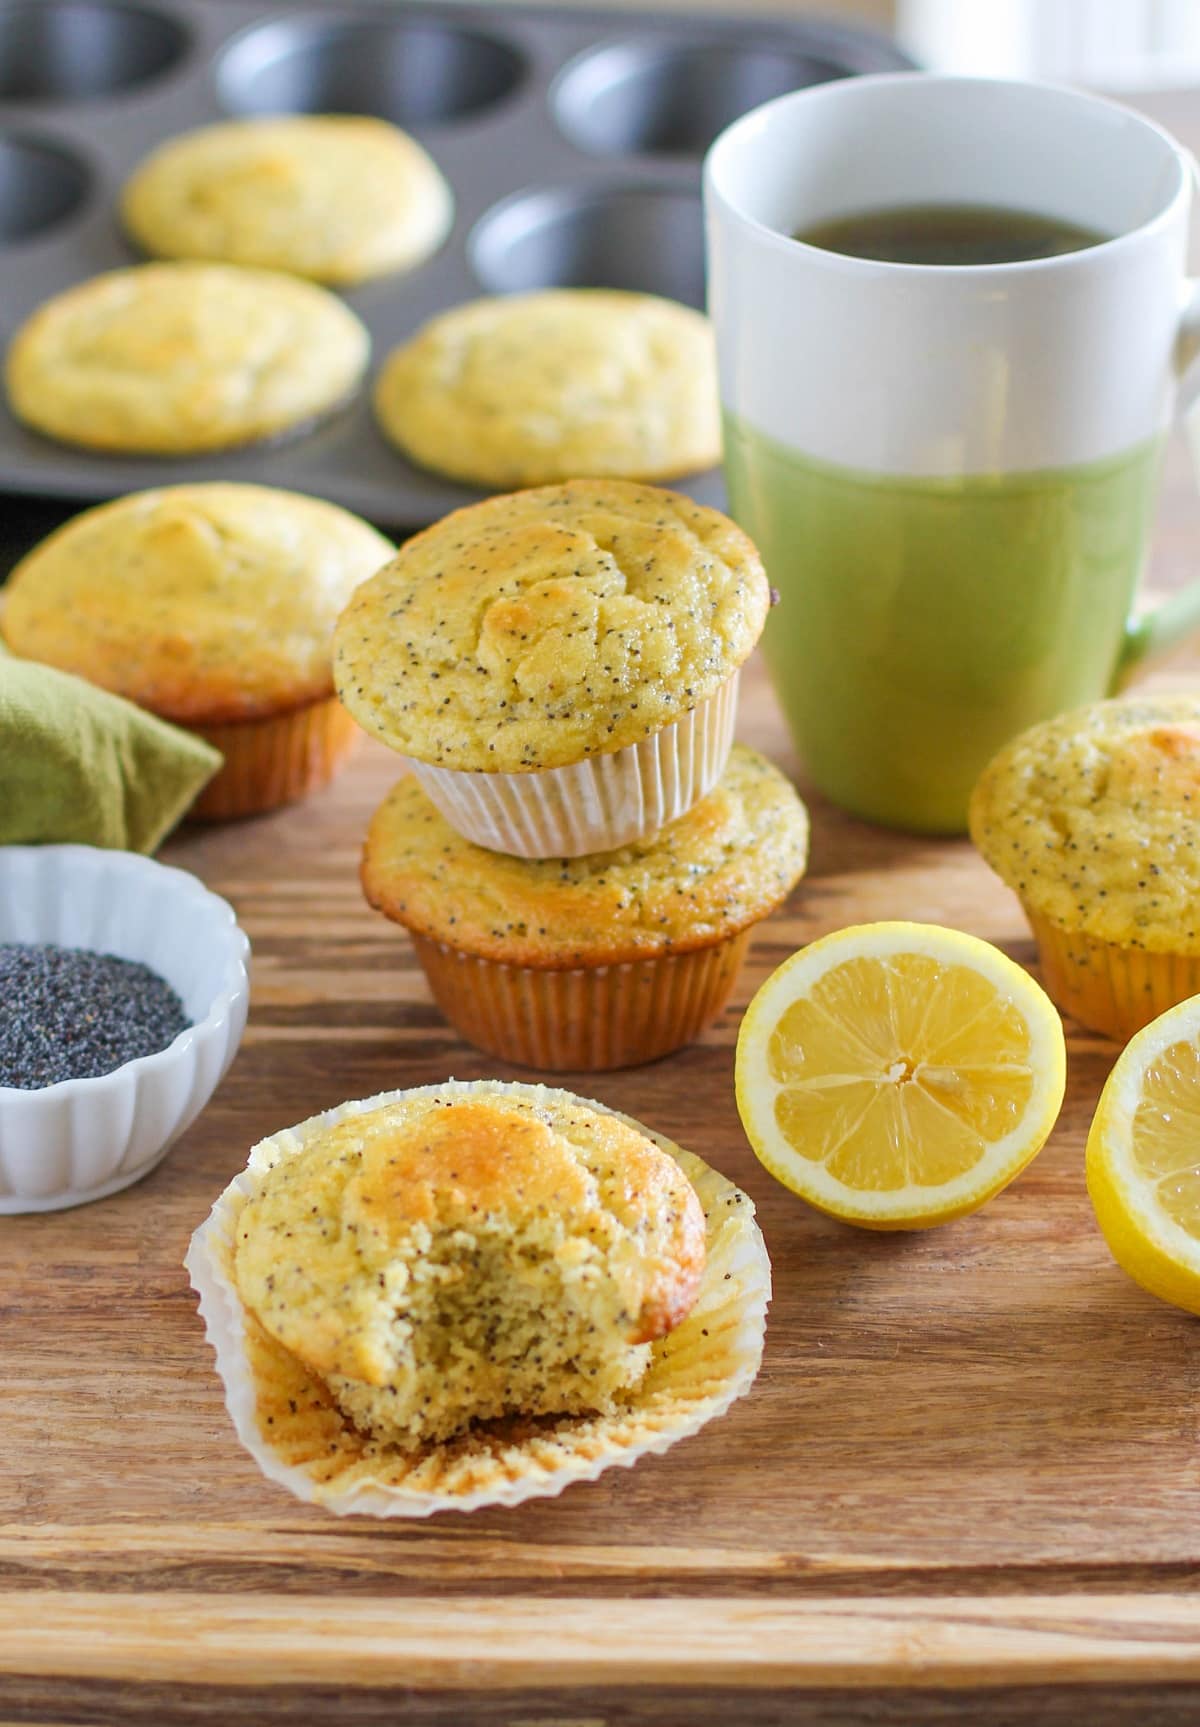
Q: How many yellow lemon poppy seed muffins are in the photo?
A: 8